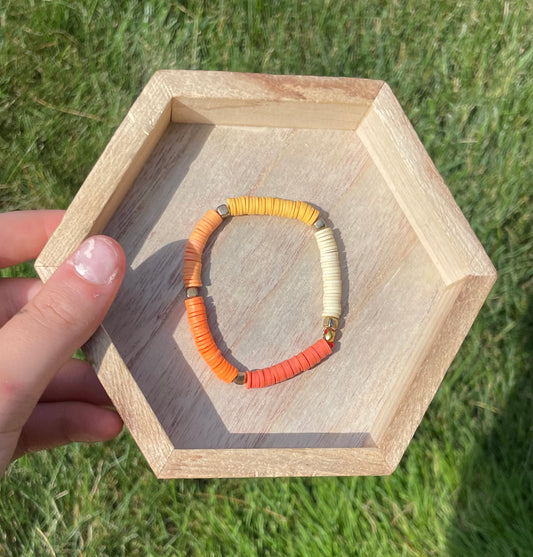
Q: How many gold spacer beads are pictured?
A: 6